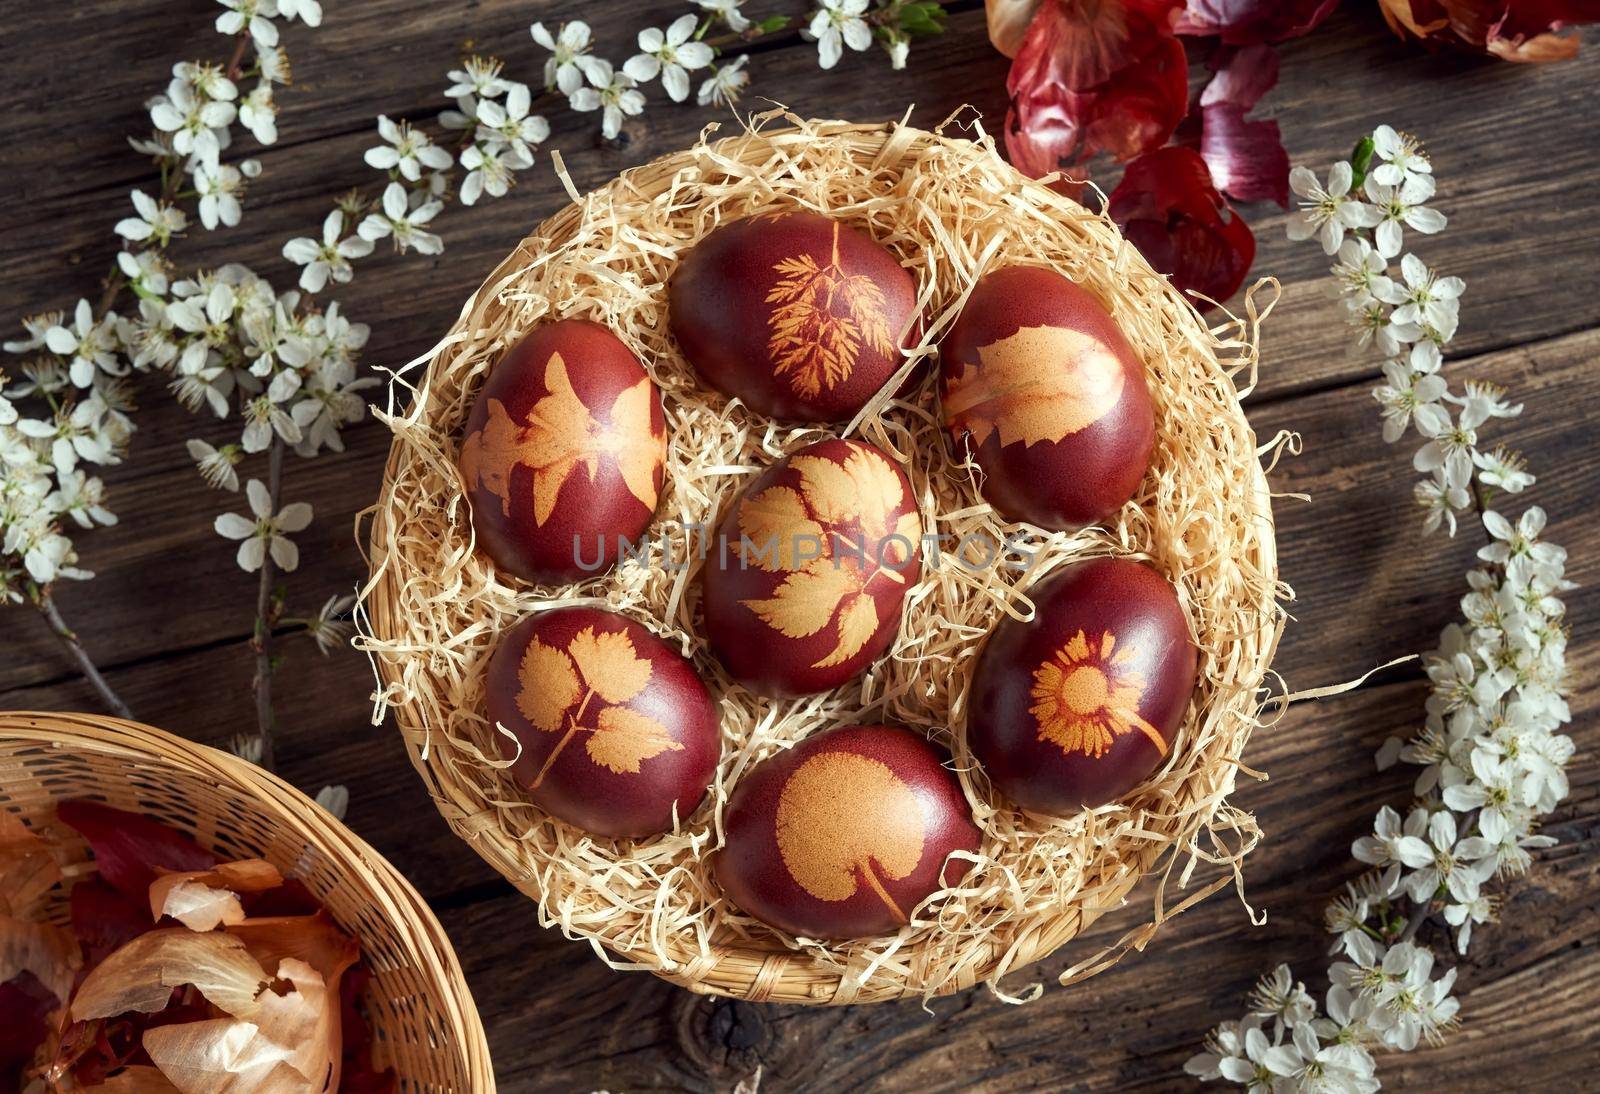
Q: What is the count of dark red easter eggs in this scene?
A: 7